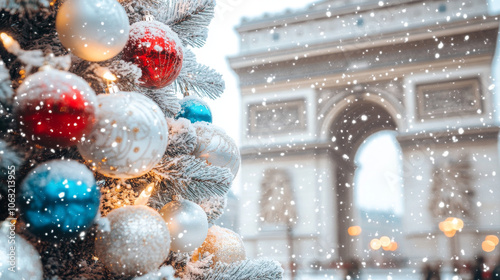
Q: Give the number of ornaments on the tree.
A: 11